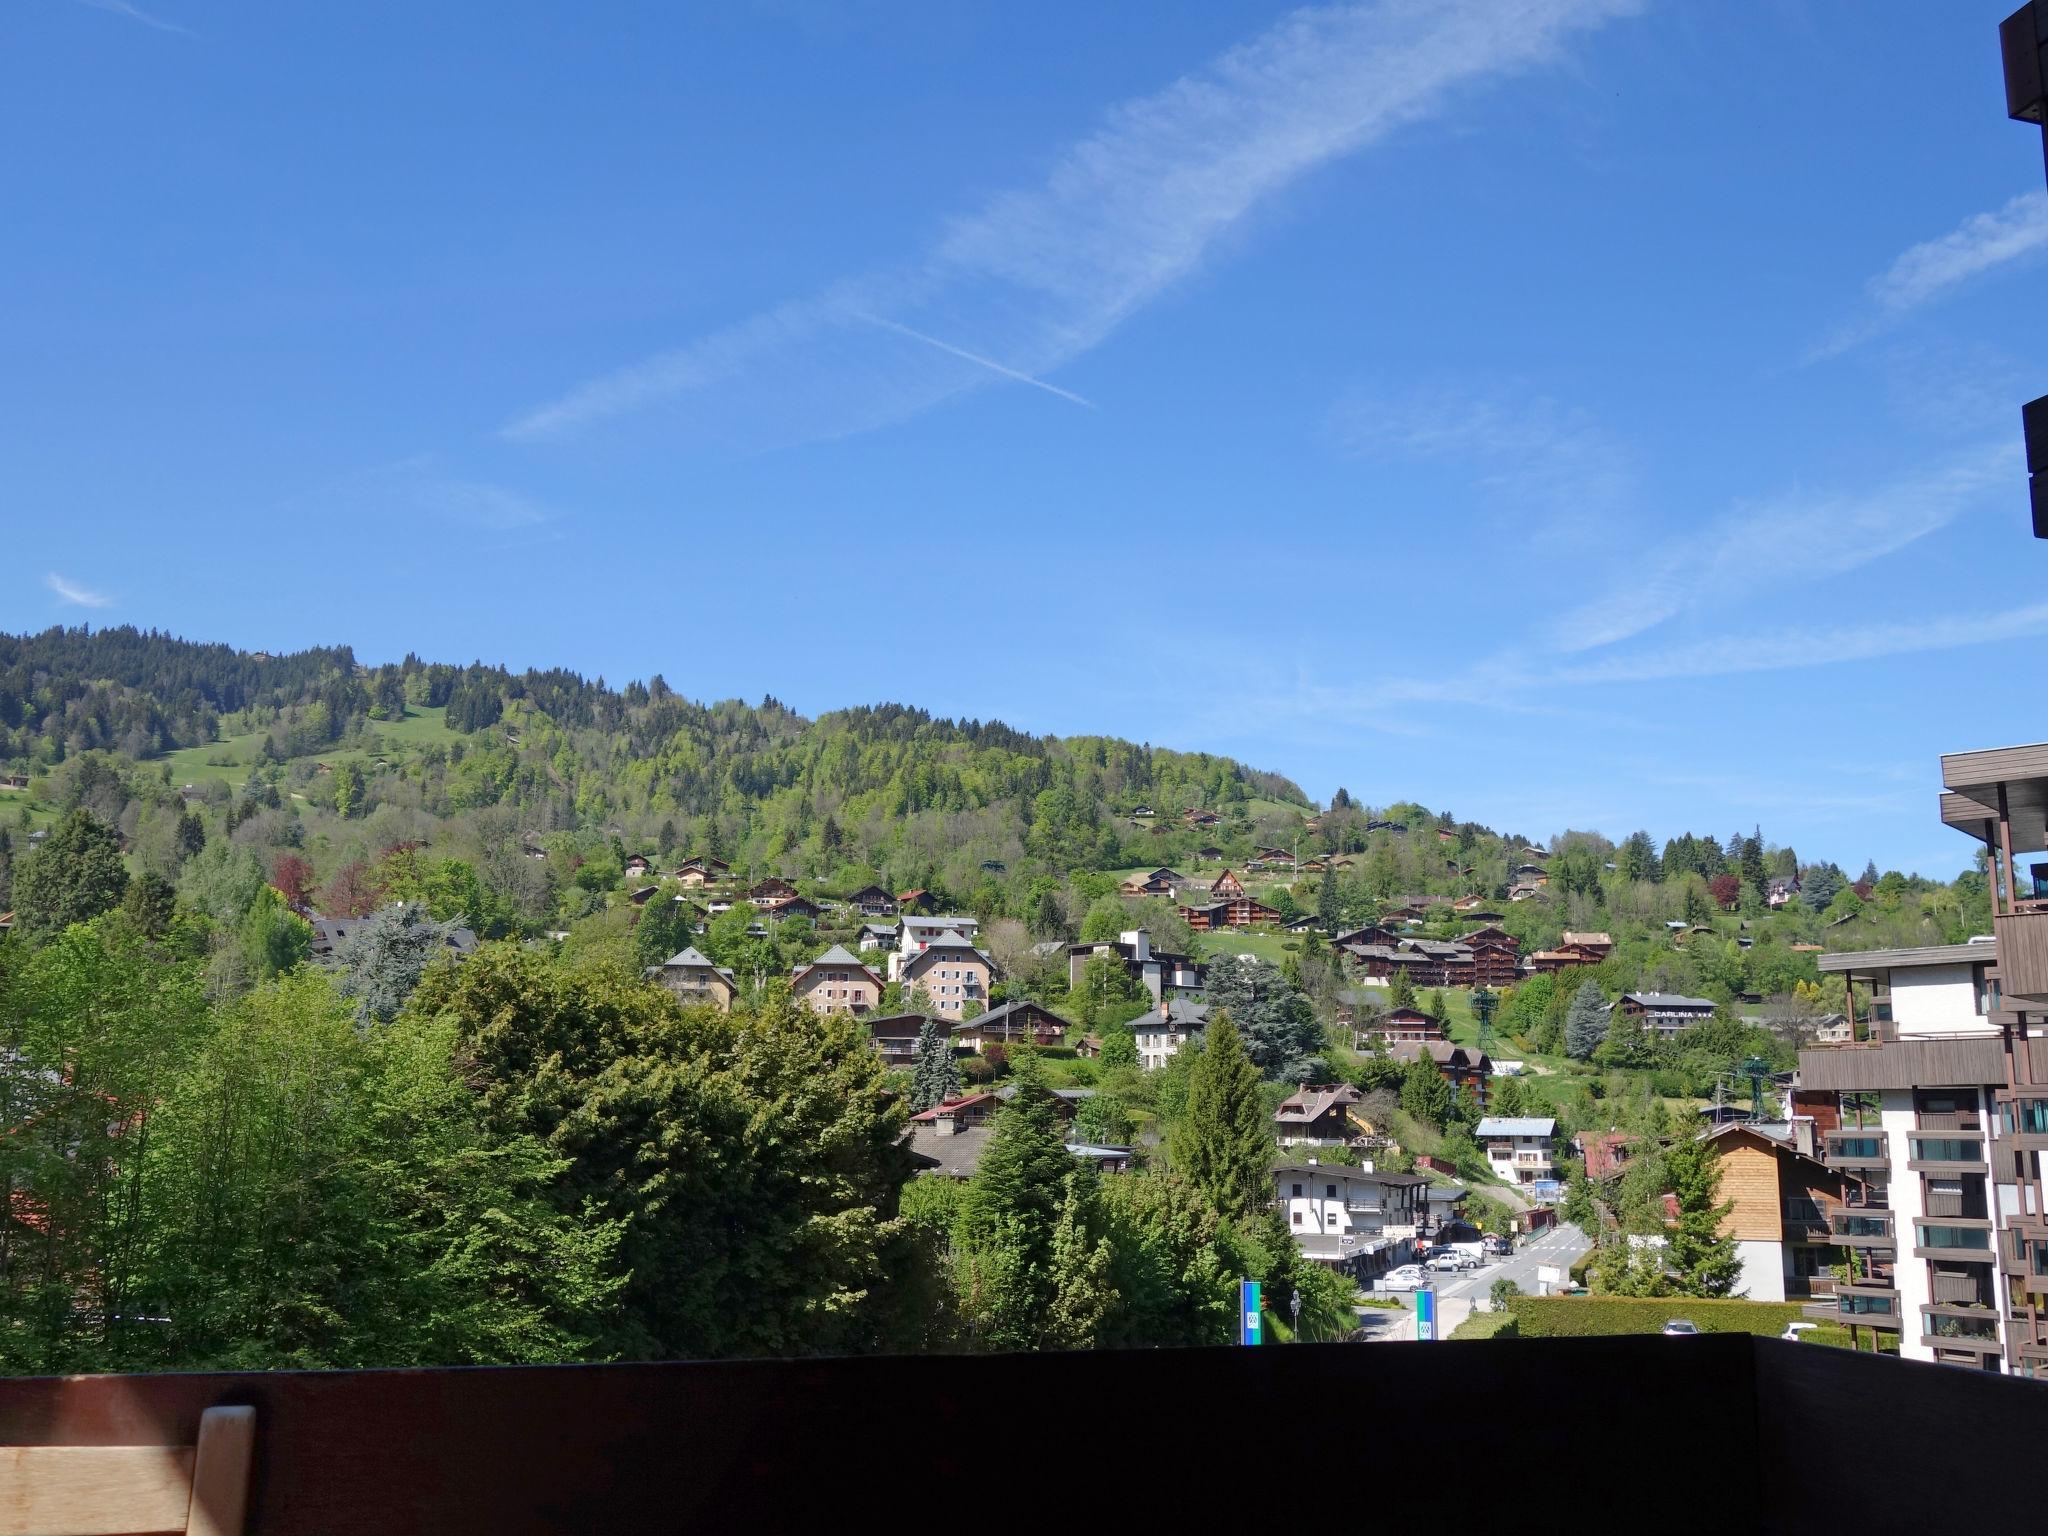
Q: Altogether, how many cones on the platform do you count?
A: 0